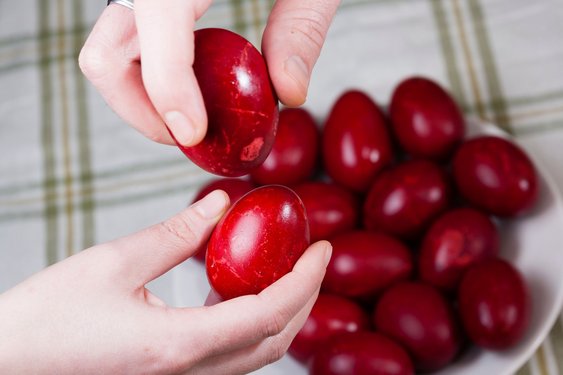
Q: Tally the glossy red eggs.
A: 15